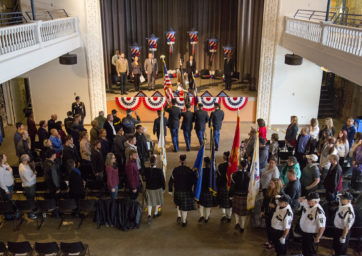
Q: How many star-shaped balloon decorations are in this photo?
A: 6